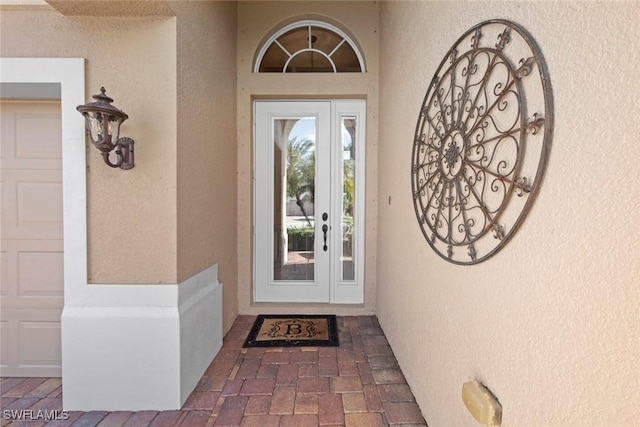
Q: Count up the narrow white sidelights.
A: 1